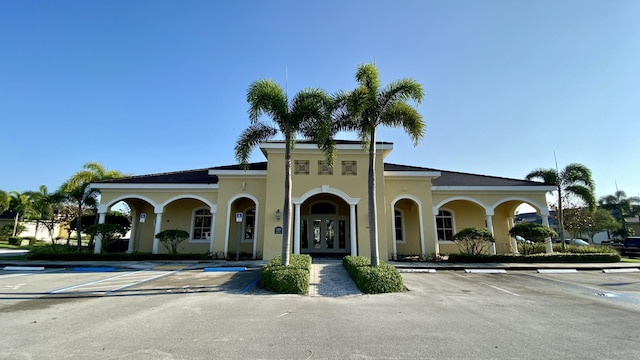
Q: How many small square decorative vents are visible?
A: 3